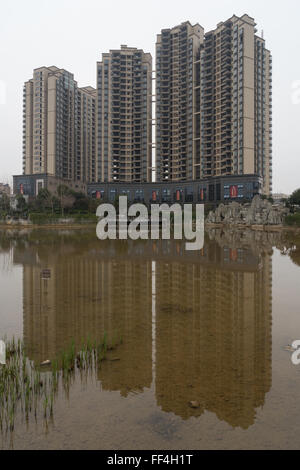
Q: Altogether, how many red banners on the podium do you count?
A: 6